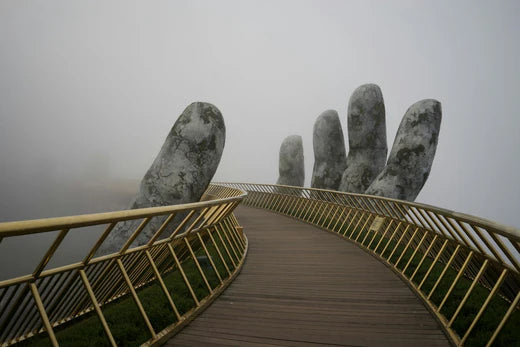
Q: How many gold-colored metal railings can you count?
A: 2